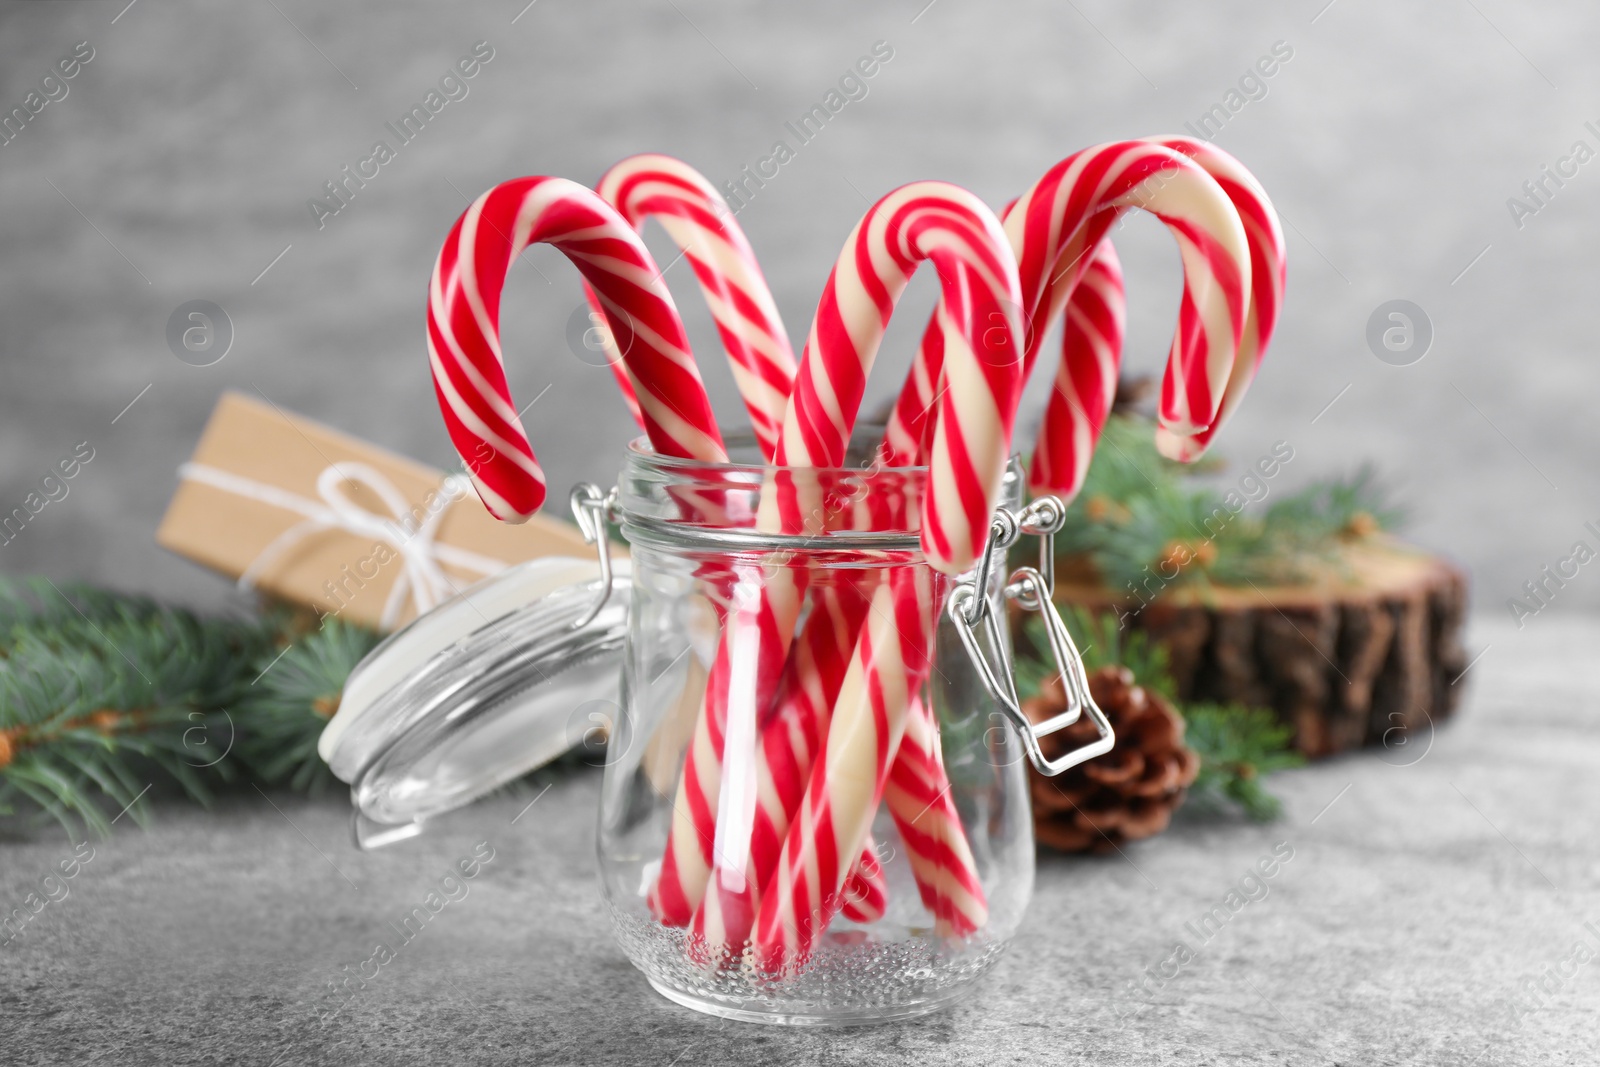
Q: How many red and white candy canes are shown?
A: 6